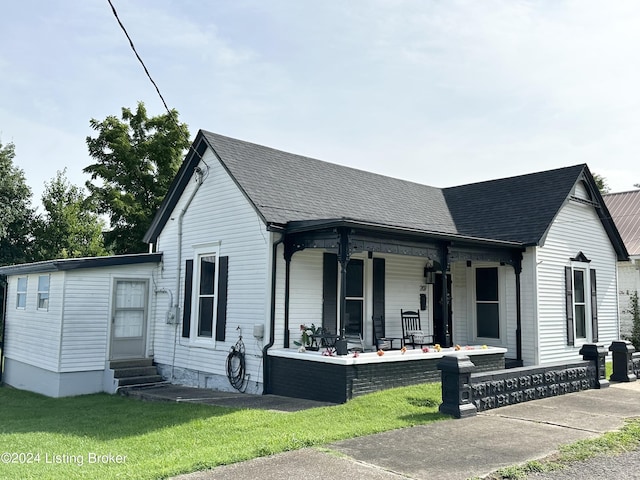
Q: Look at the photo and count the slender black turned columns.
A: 4